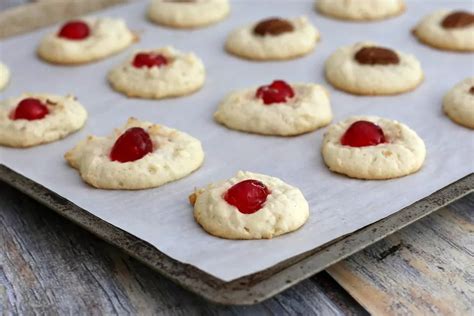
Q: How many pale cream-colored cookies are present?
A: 14